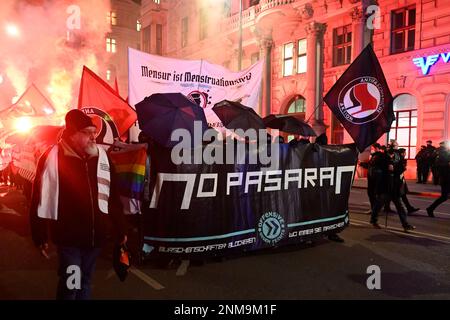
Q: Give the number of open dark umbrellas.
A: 3